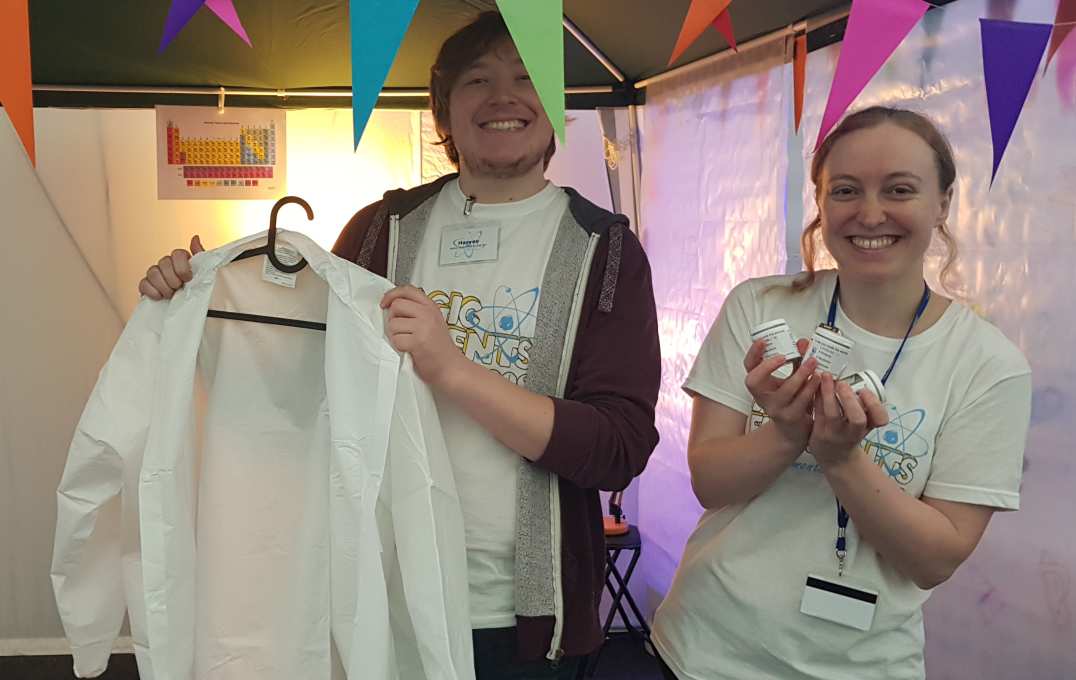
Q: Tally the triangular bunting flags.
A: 11